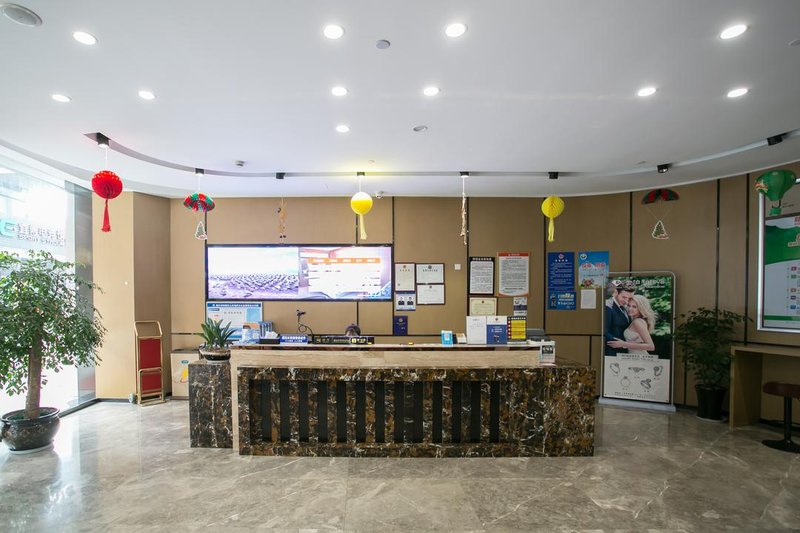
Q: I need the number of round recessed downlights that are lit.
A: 11